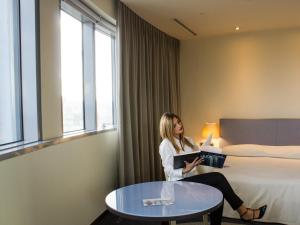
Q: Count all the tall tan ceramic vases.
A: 0